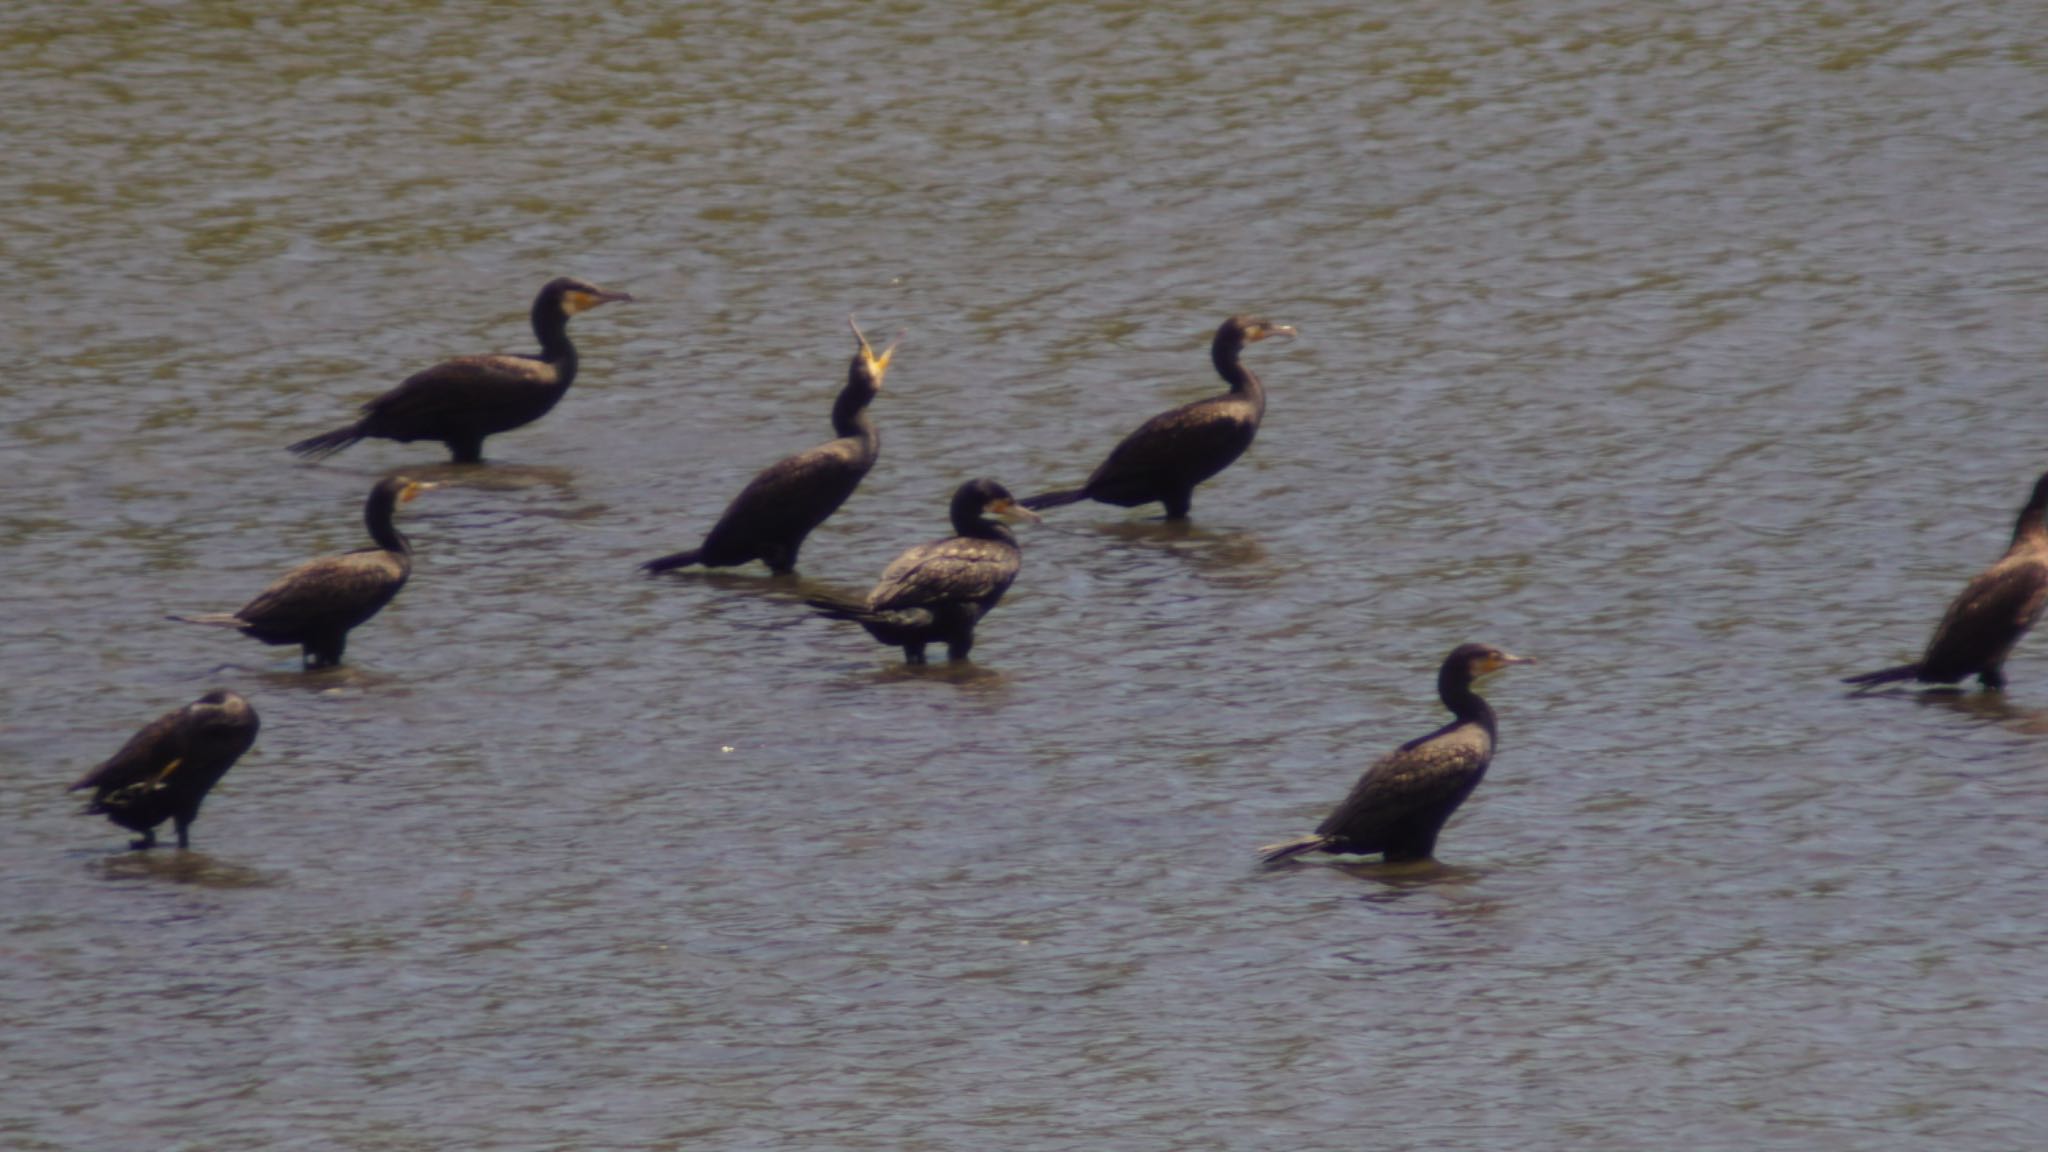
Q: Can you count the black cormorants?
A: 8